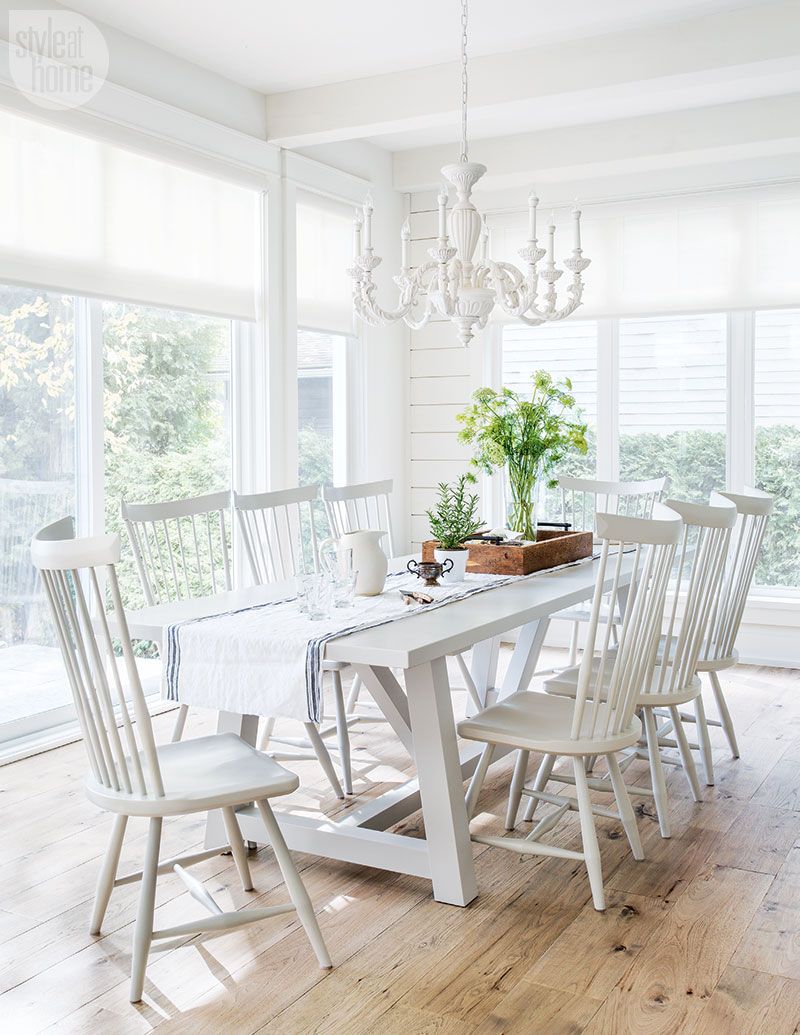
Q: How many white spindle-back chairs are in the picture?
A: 8